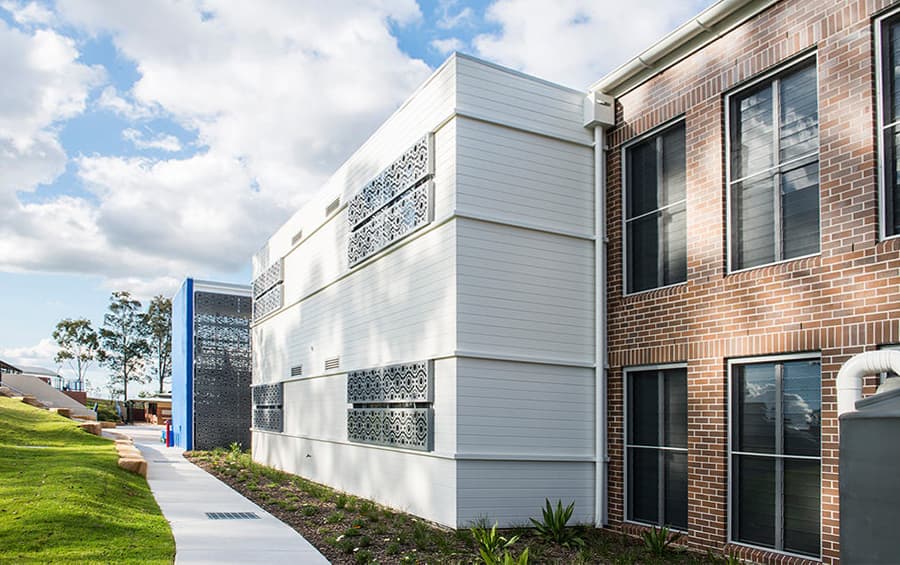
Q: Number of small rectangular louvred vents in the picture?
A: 4